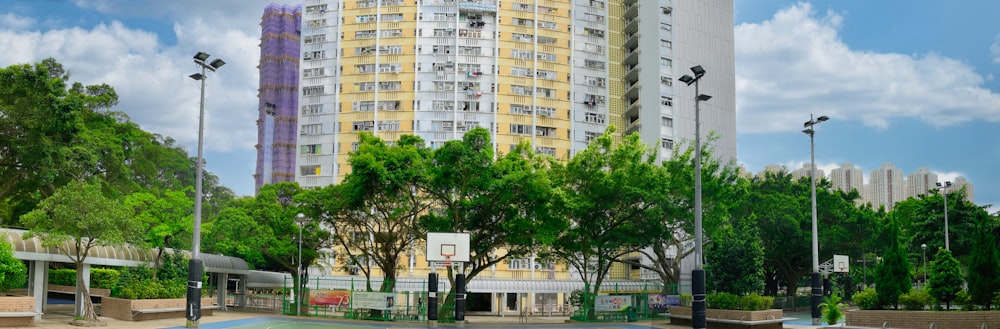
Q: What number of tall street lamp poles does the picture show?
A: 4